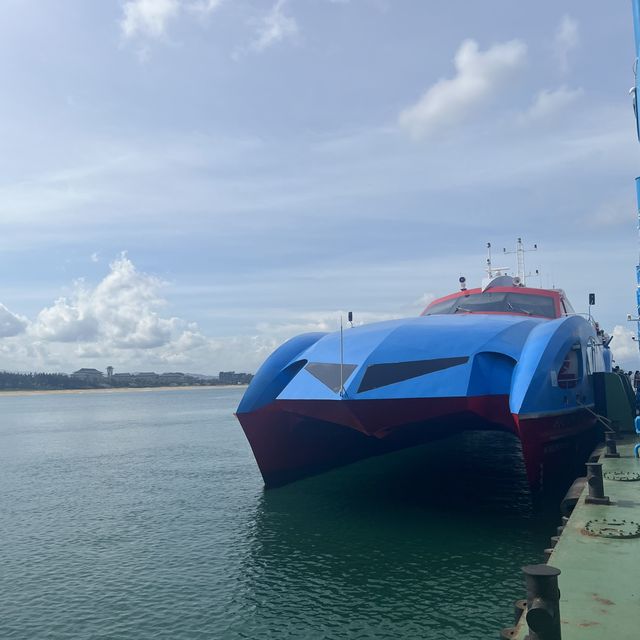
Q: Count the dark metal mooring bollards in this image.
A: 3